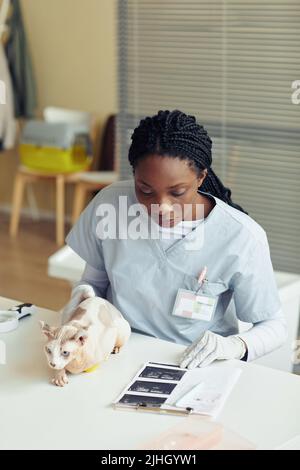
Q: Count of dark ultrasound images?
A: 3